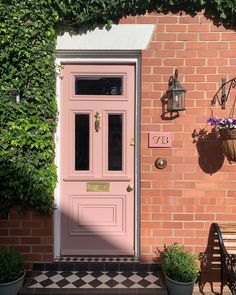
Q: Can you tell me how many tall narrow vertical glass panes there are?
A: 2